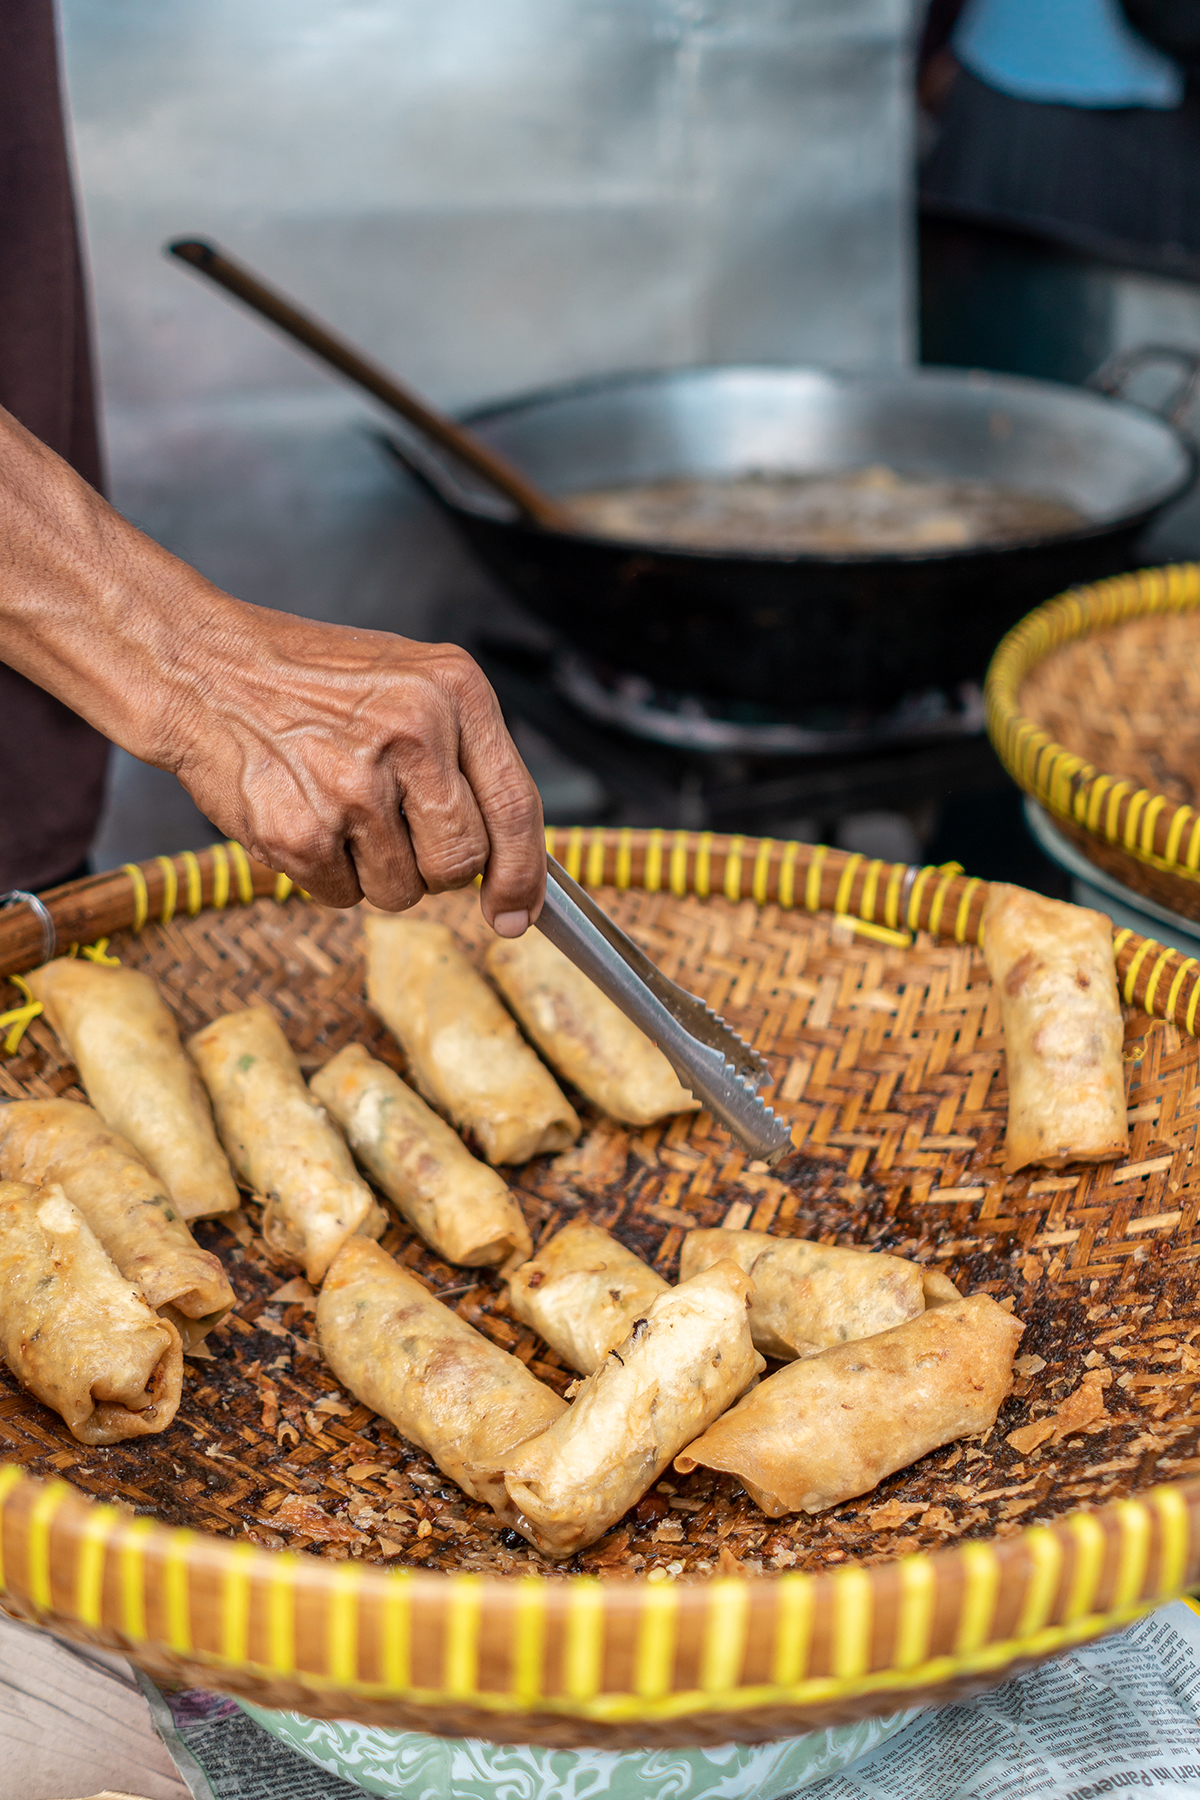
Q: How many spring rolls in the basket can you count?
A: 13